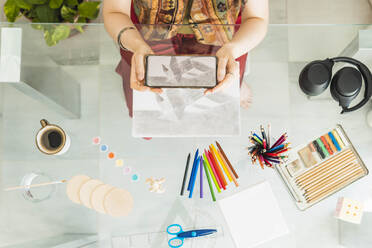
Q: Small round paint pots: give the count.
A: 6